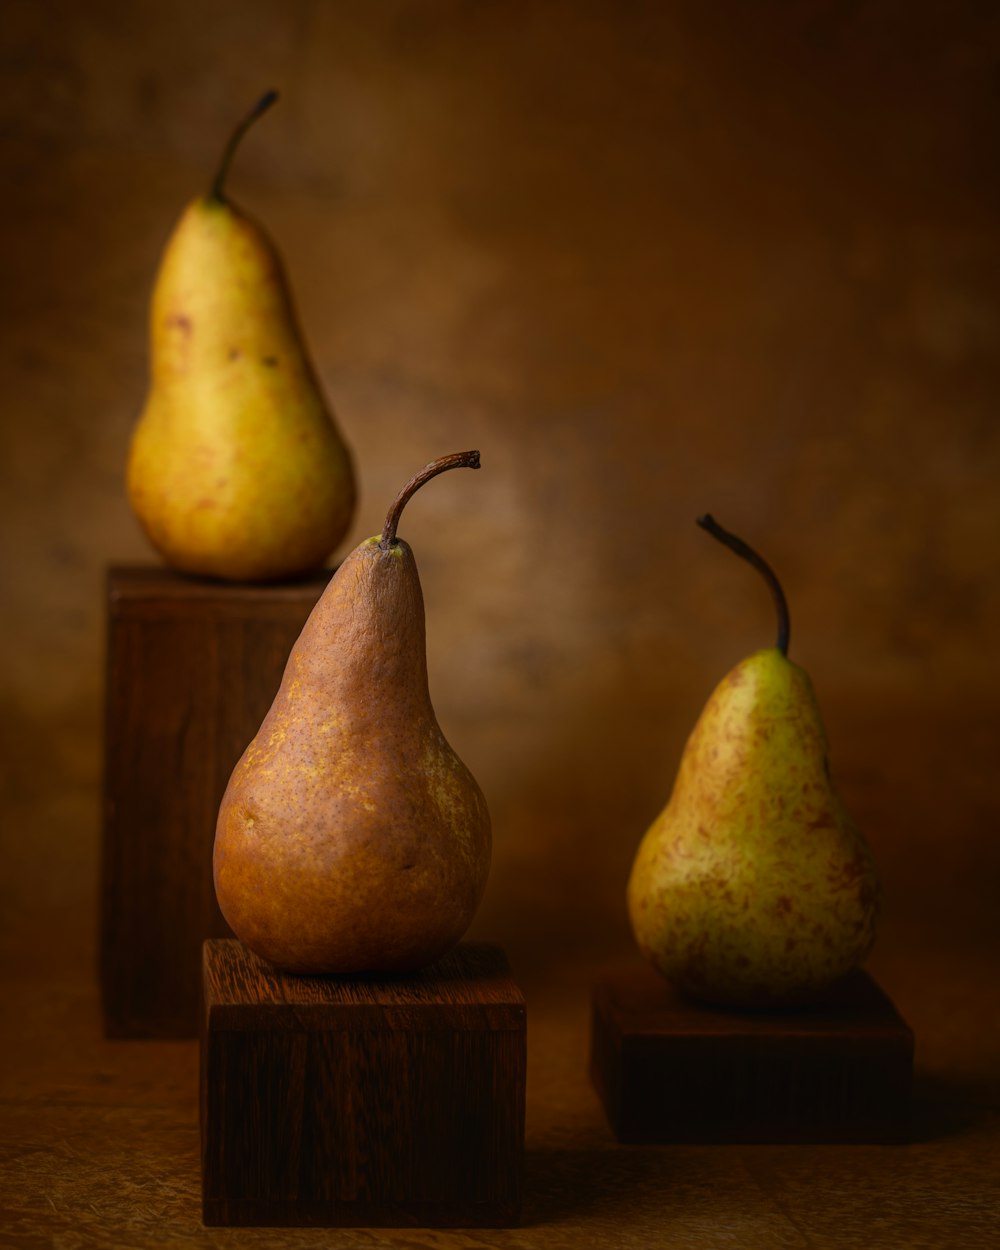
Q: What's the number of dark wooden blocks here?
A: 3